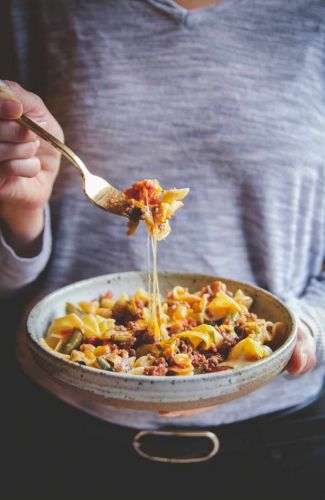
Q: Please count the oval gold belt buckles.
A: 1